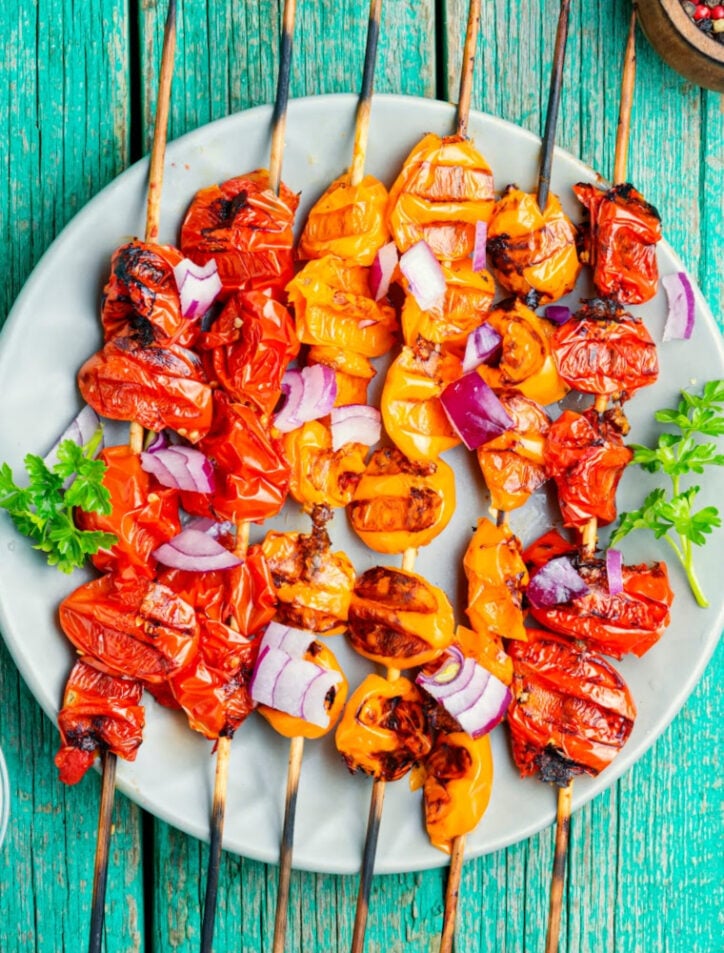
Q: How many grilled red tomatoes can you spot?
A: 15